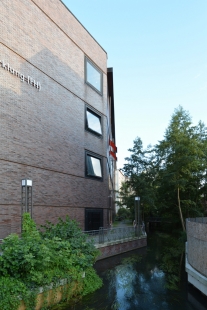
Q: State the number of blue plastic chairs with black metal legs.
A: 0